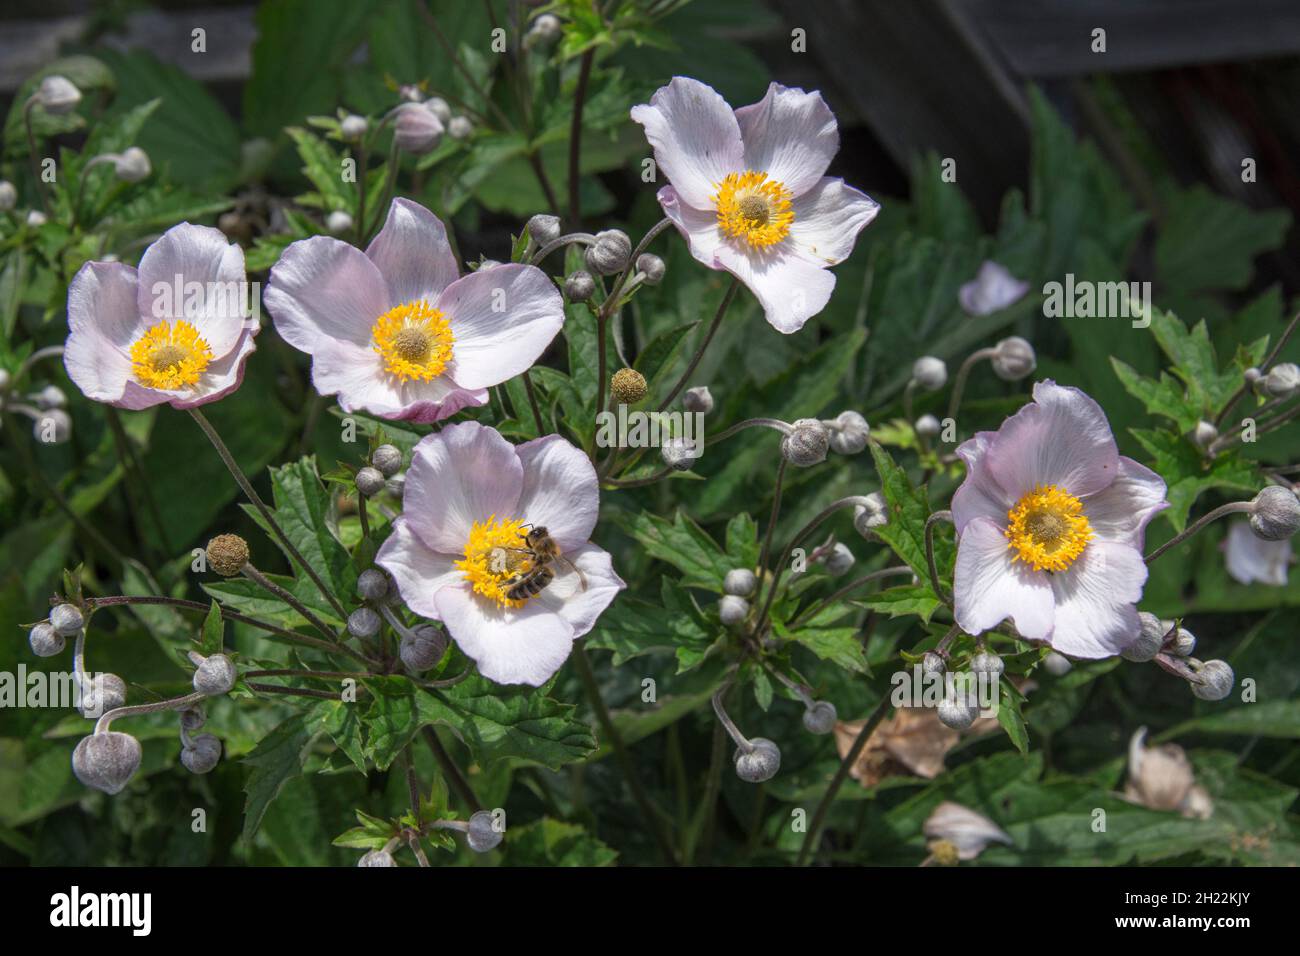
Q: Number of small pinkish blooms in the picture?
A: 5